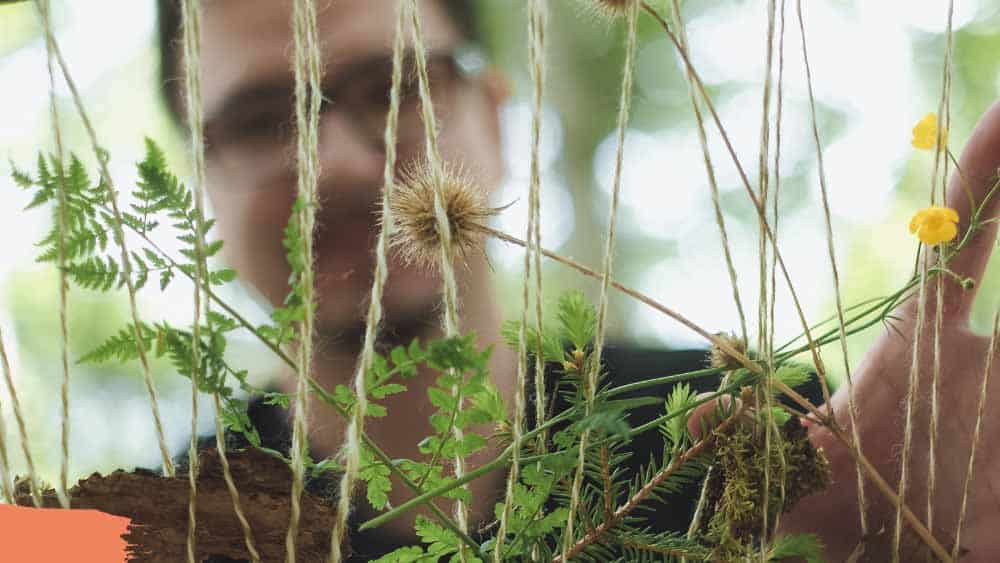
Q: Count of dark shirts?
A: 1